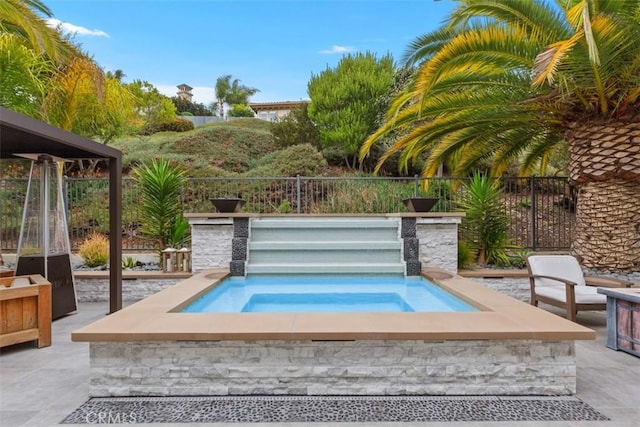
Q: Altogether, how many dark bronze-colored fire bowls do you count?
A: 2